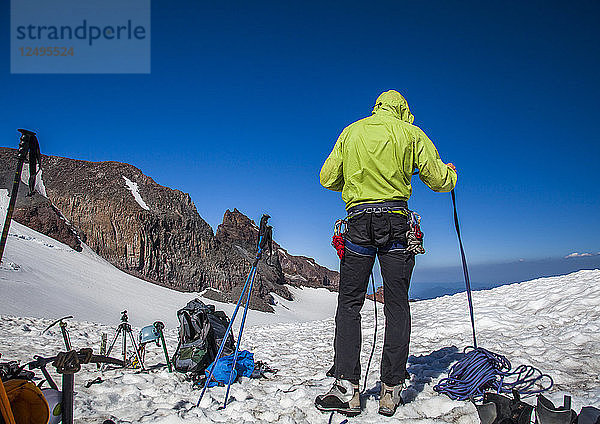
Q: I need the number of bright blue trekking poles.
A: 2